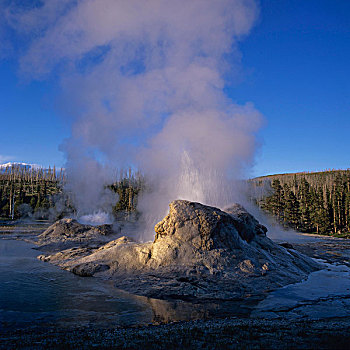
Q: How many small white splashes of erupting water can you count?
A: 2